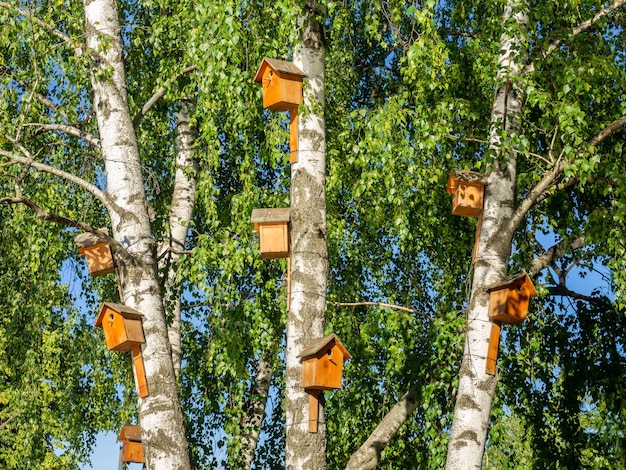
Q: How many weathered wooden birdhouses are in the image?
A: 8